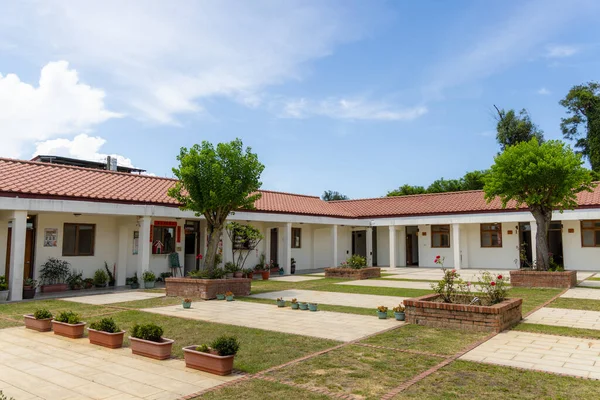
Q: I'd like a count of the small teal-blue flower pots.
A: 9